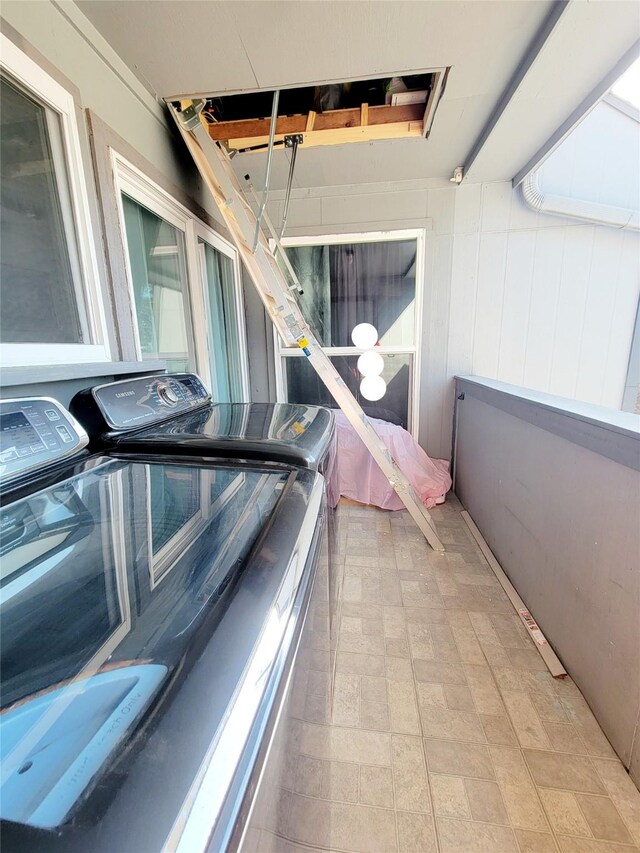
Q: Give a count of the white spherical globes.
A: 3